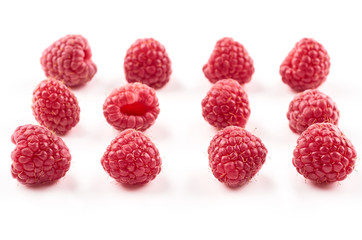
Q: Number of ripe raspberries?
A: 12